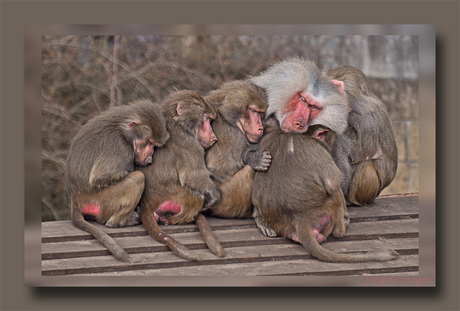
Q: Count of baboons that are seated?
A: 6